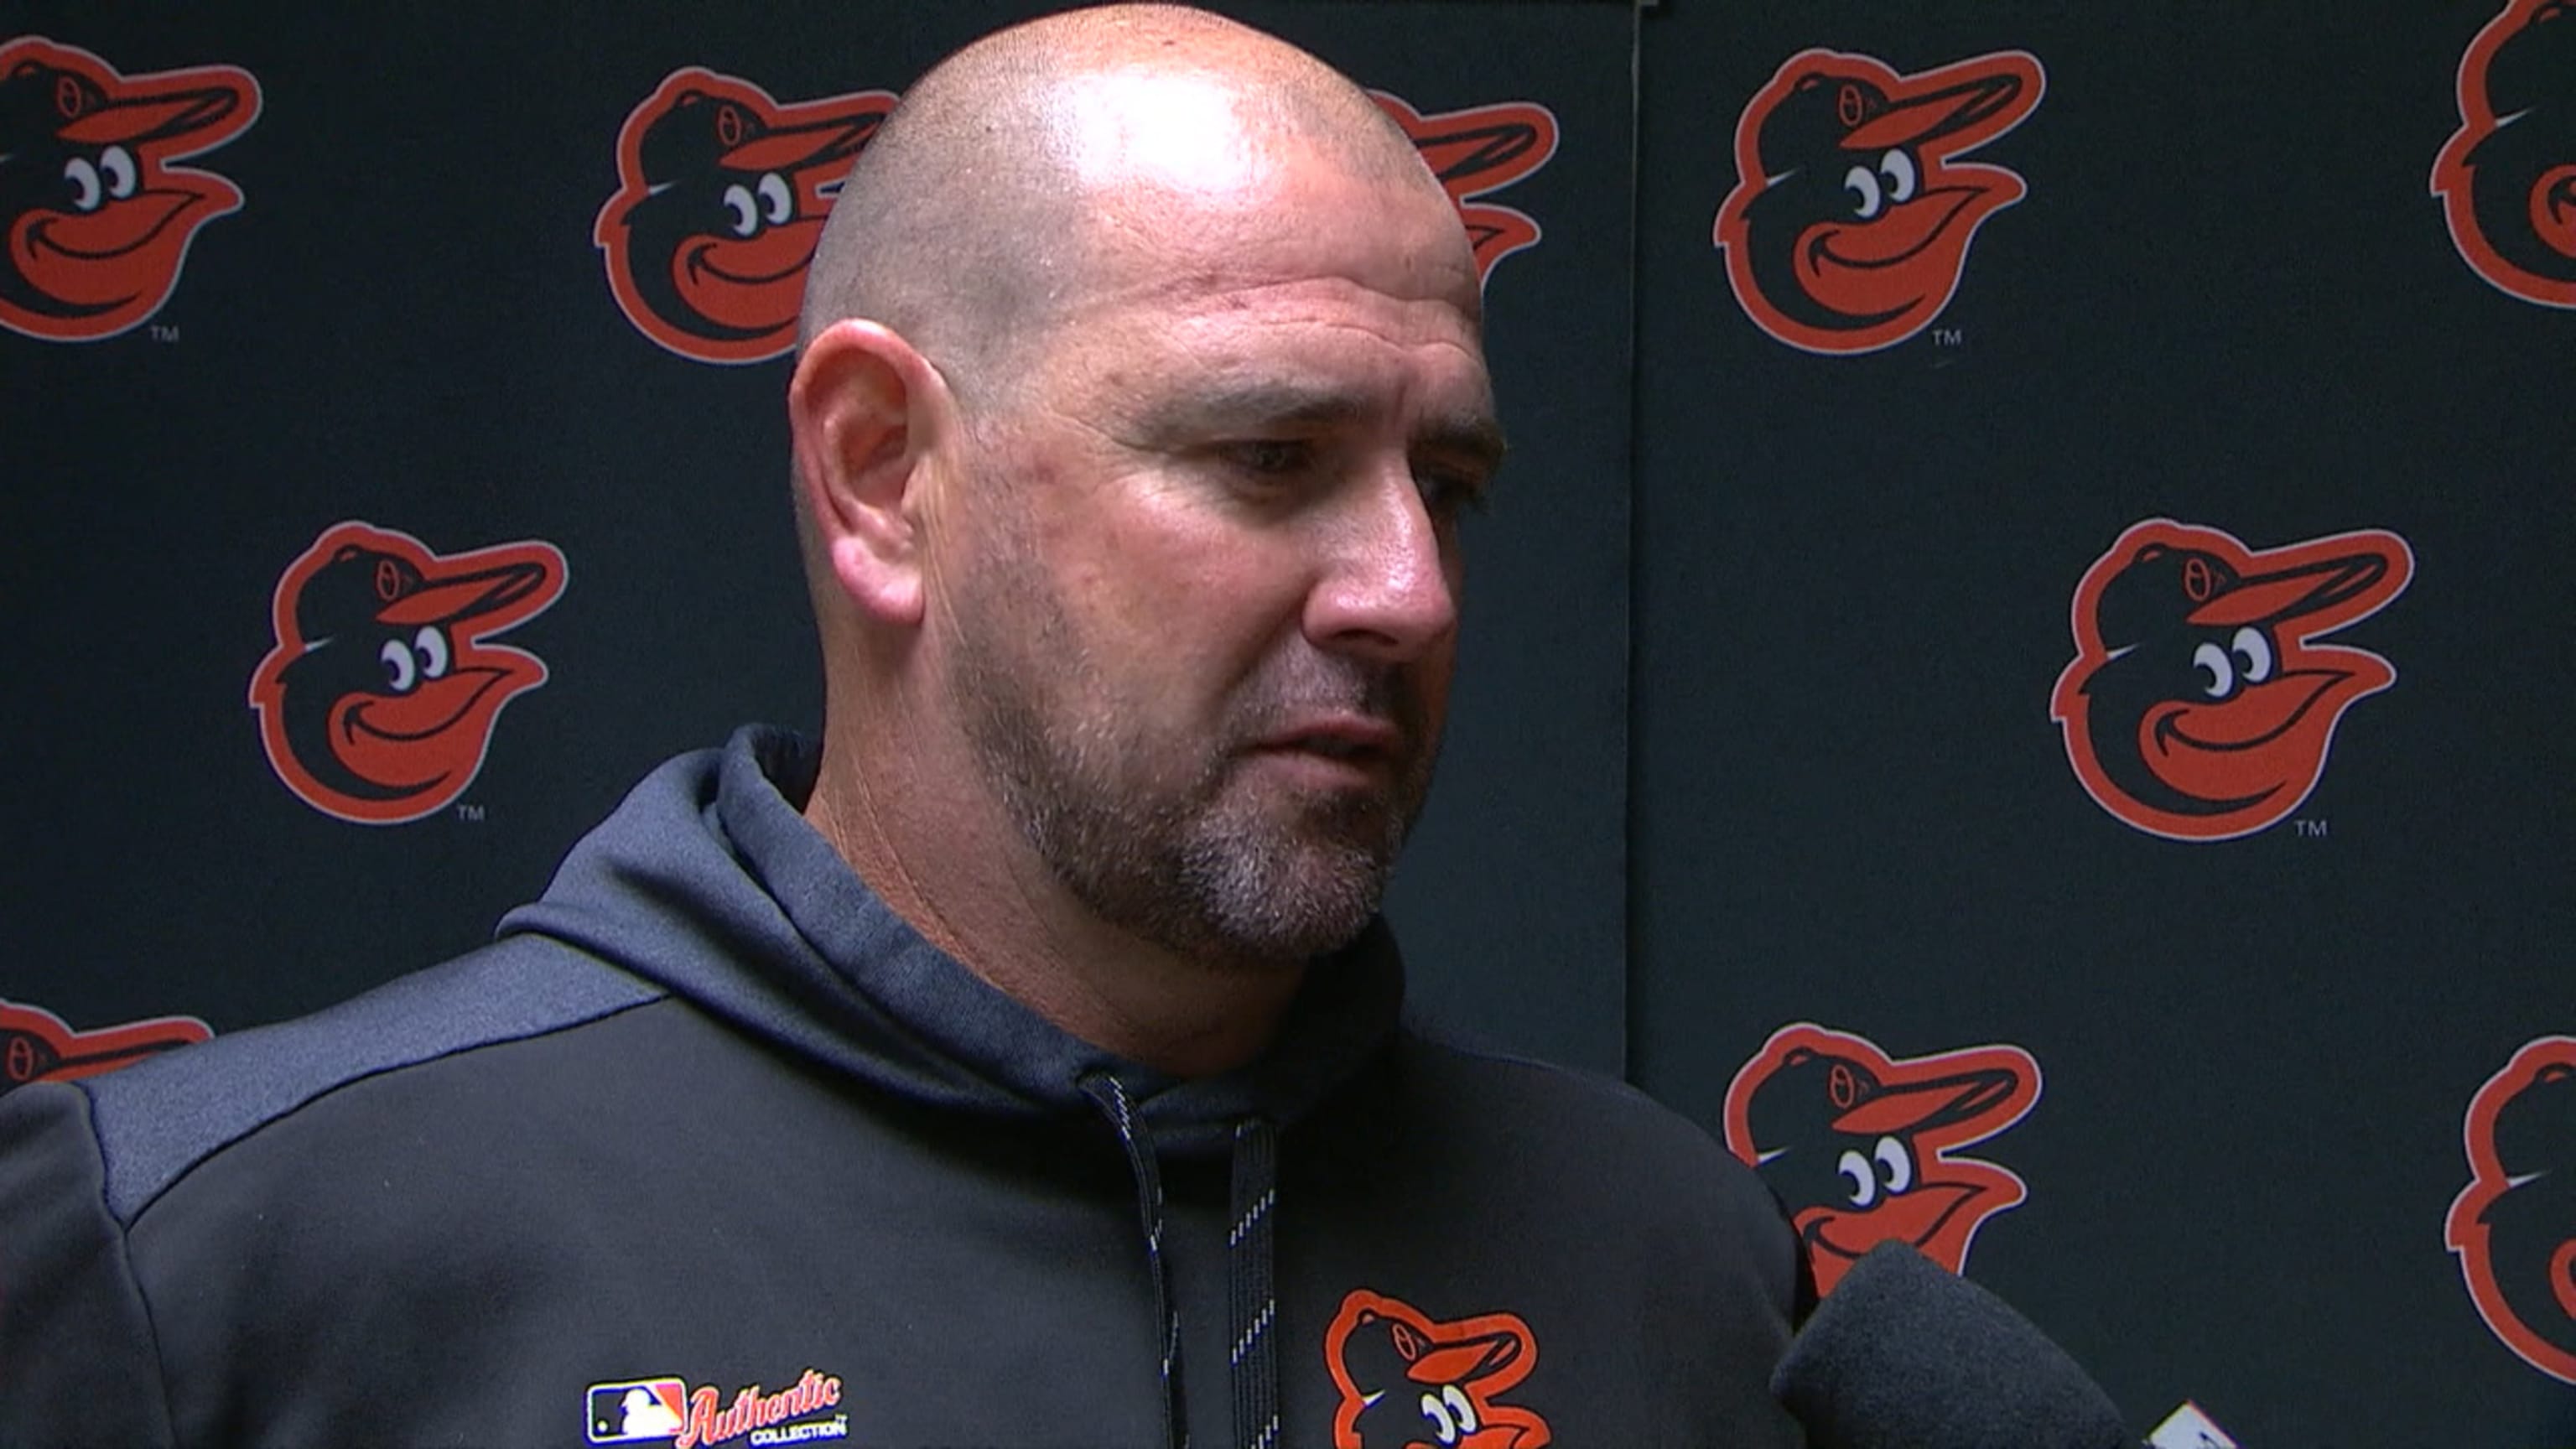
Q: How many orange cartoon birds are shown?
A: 11